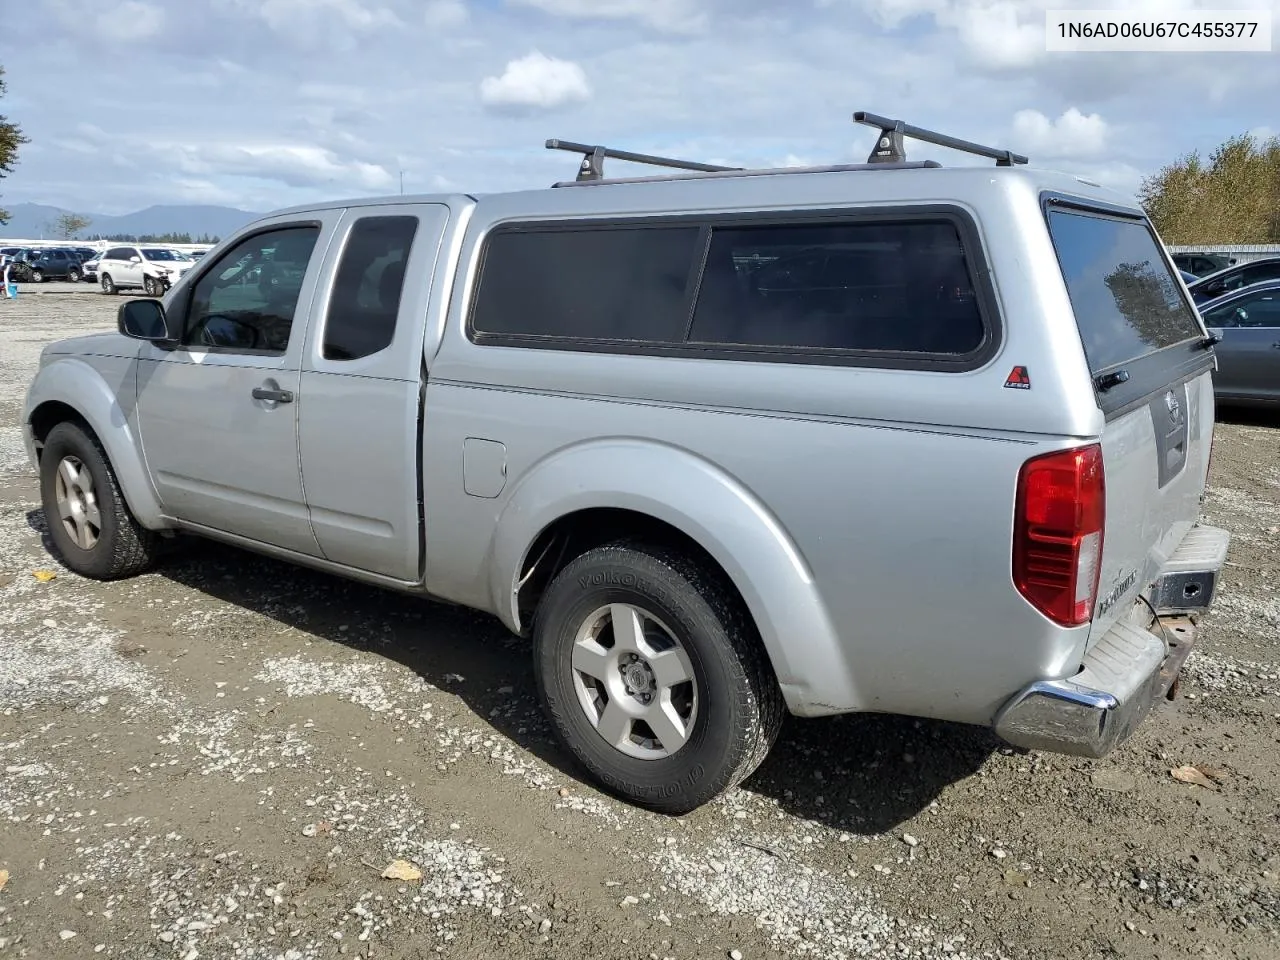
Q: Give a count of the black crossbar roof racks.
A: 2